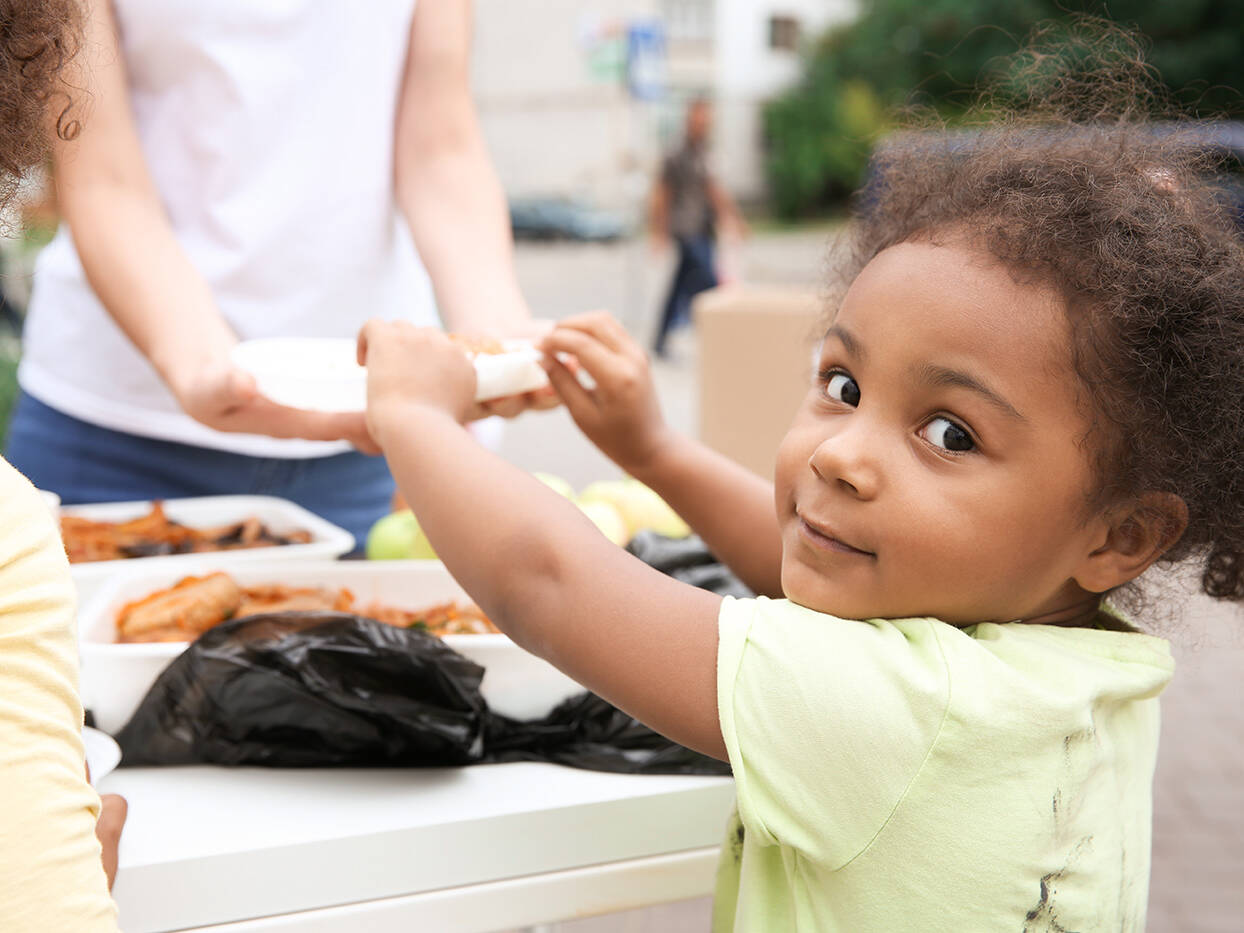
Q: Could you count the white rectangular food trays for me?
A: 2